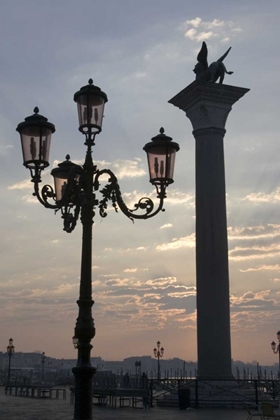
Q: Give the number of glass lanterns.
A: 4